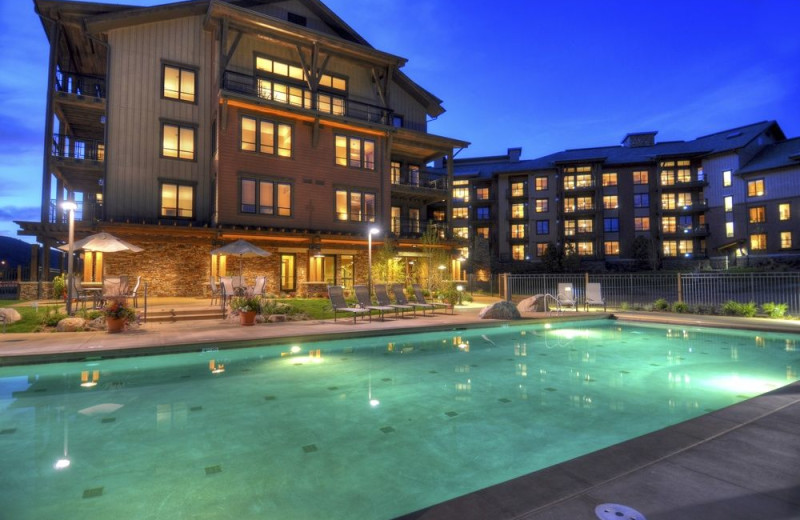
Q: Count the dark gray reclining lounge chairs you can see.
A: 5